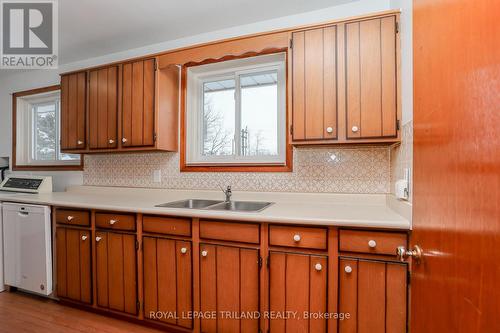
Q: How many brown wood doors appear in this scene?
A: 12